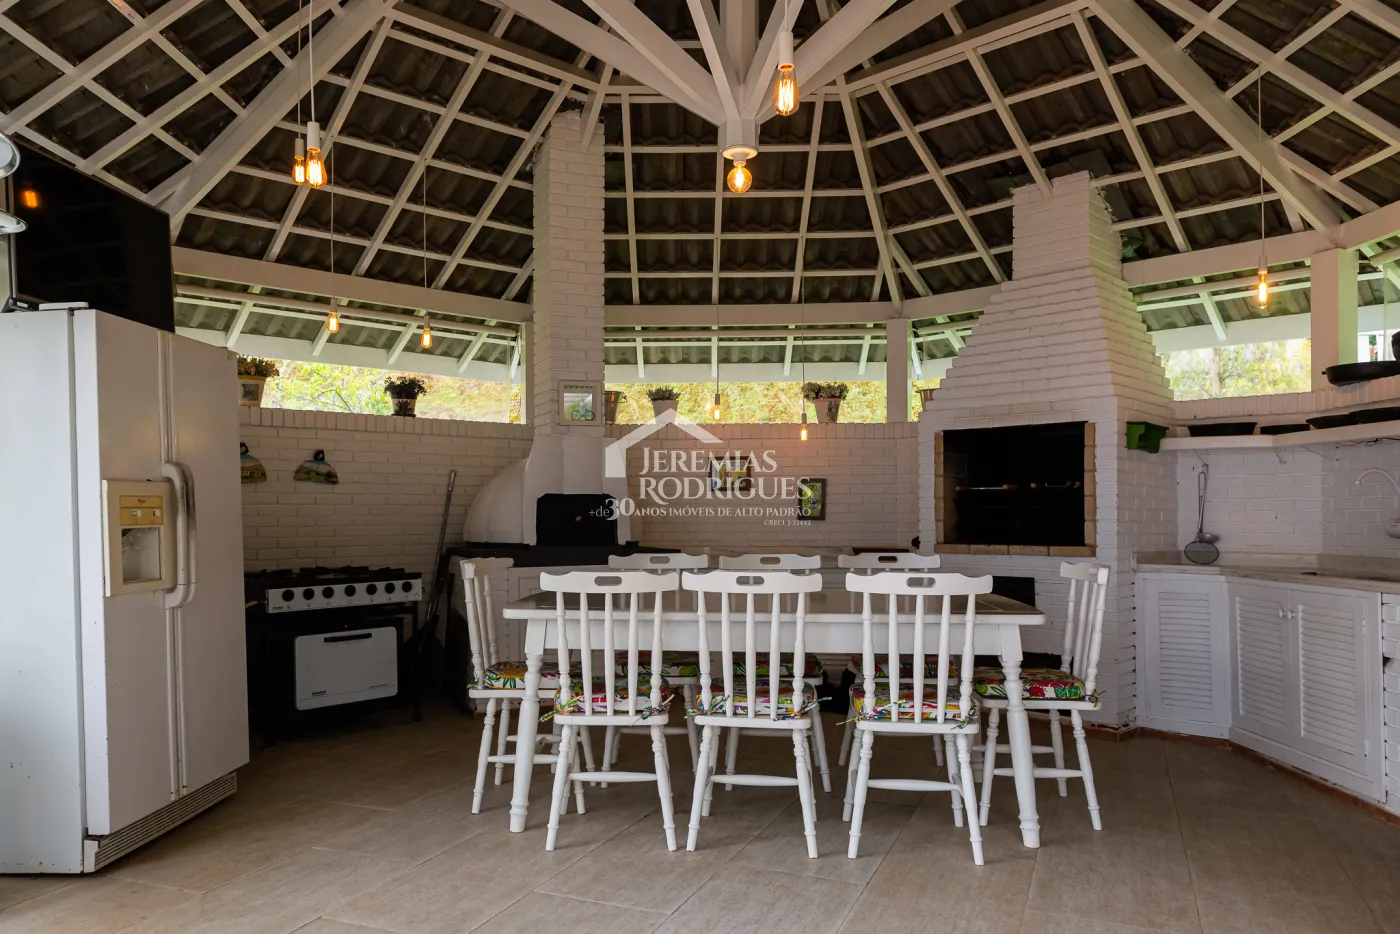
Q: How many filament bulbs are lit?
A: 9